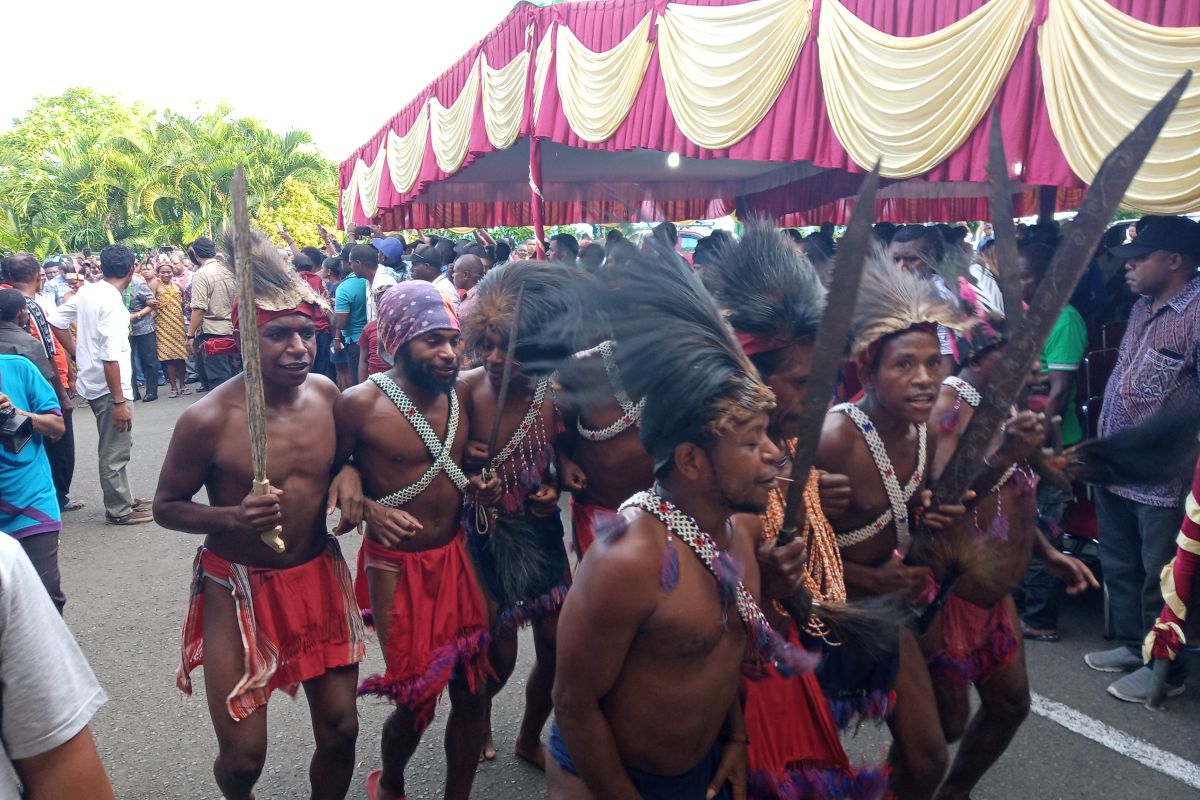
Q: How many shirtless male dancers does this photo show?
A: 8